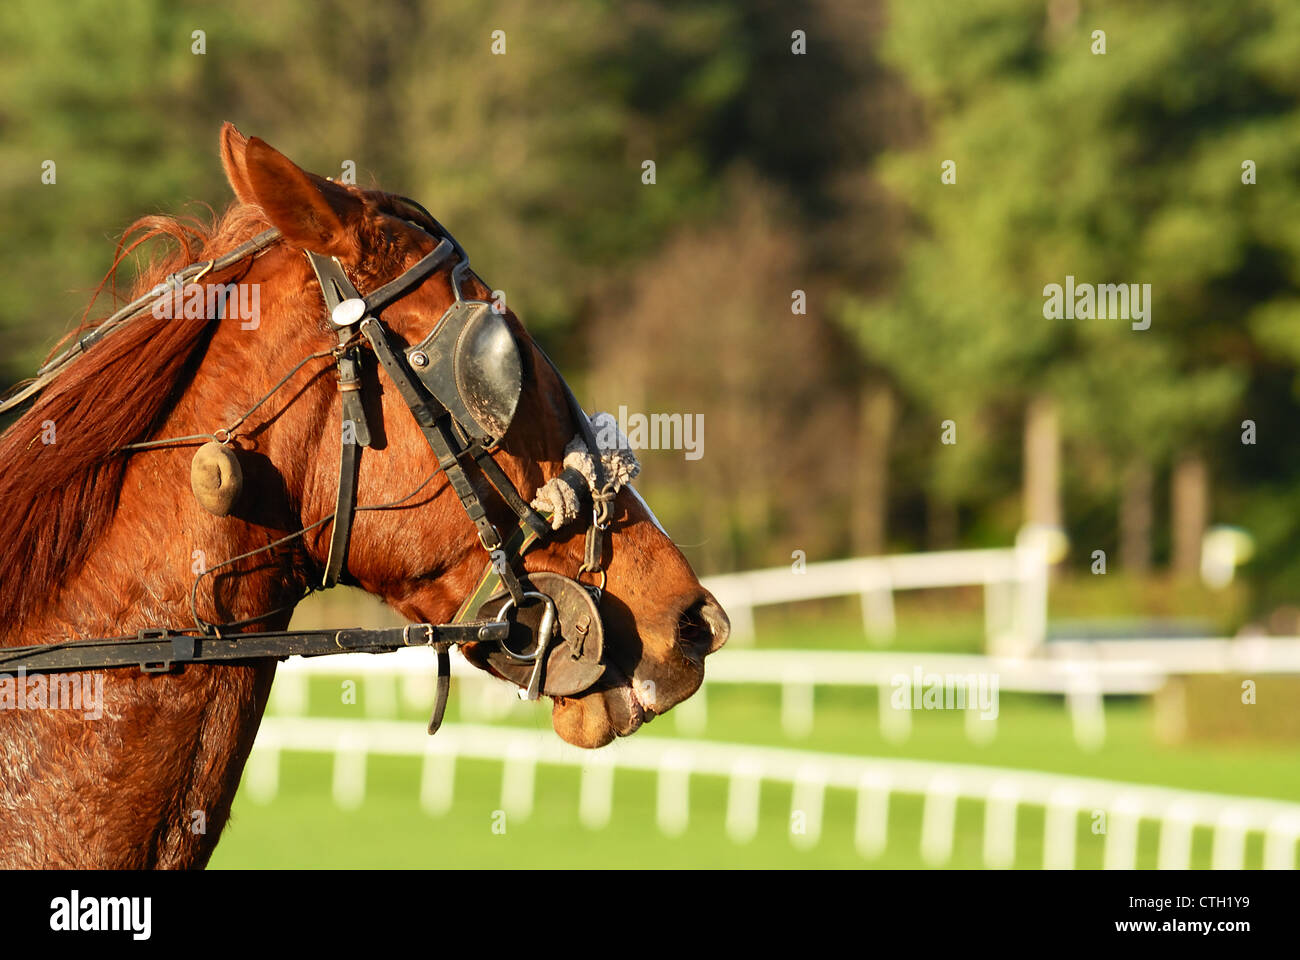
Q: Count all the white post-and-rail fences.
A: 3